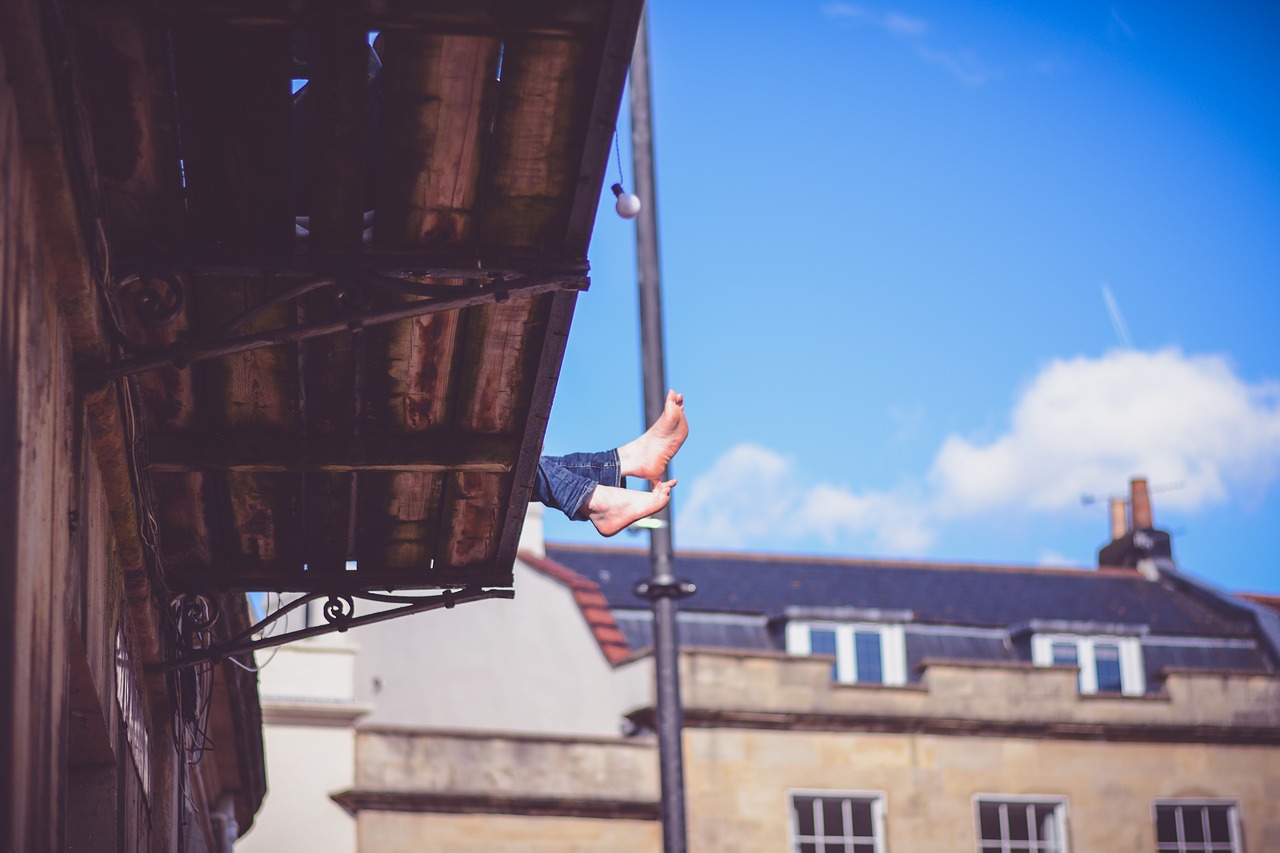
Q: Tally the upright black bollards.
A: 0